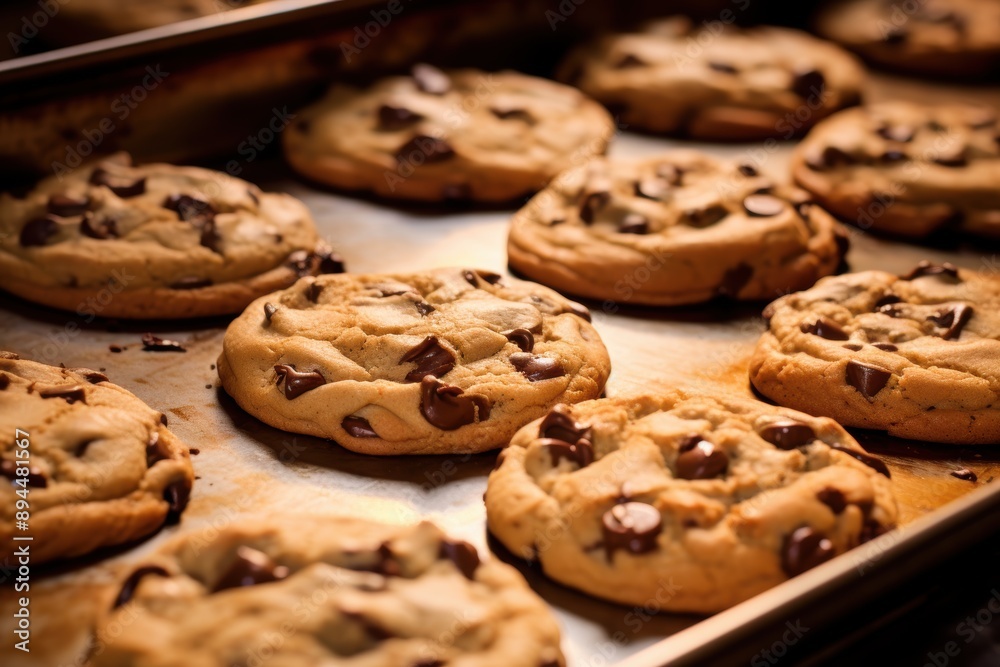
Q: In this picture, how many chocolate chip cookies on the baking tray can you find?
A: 11